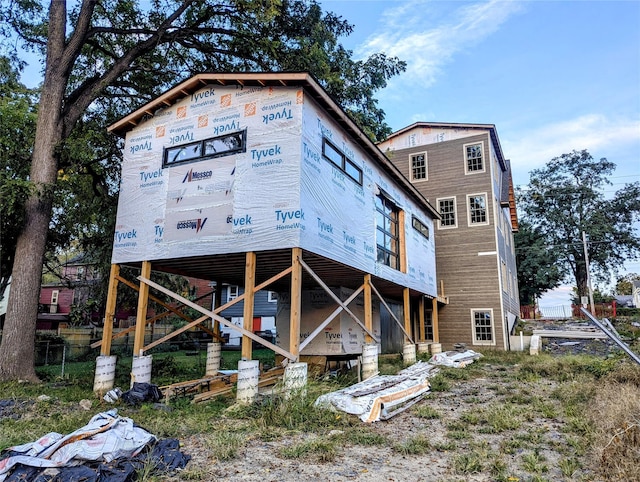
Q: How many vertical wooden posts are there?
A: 9